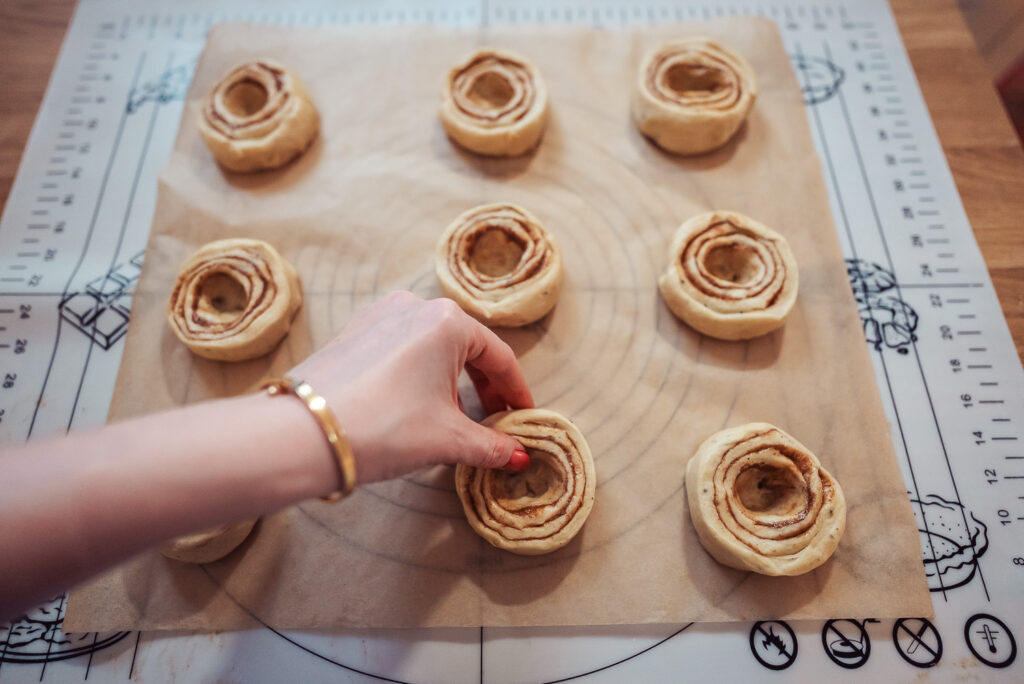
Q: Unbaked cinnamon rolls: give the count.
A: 9